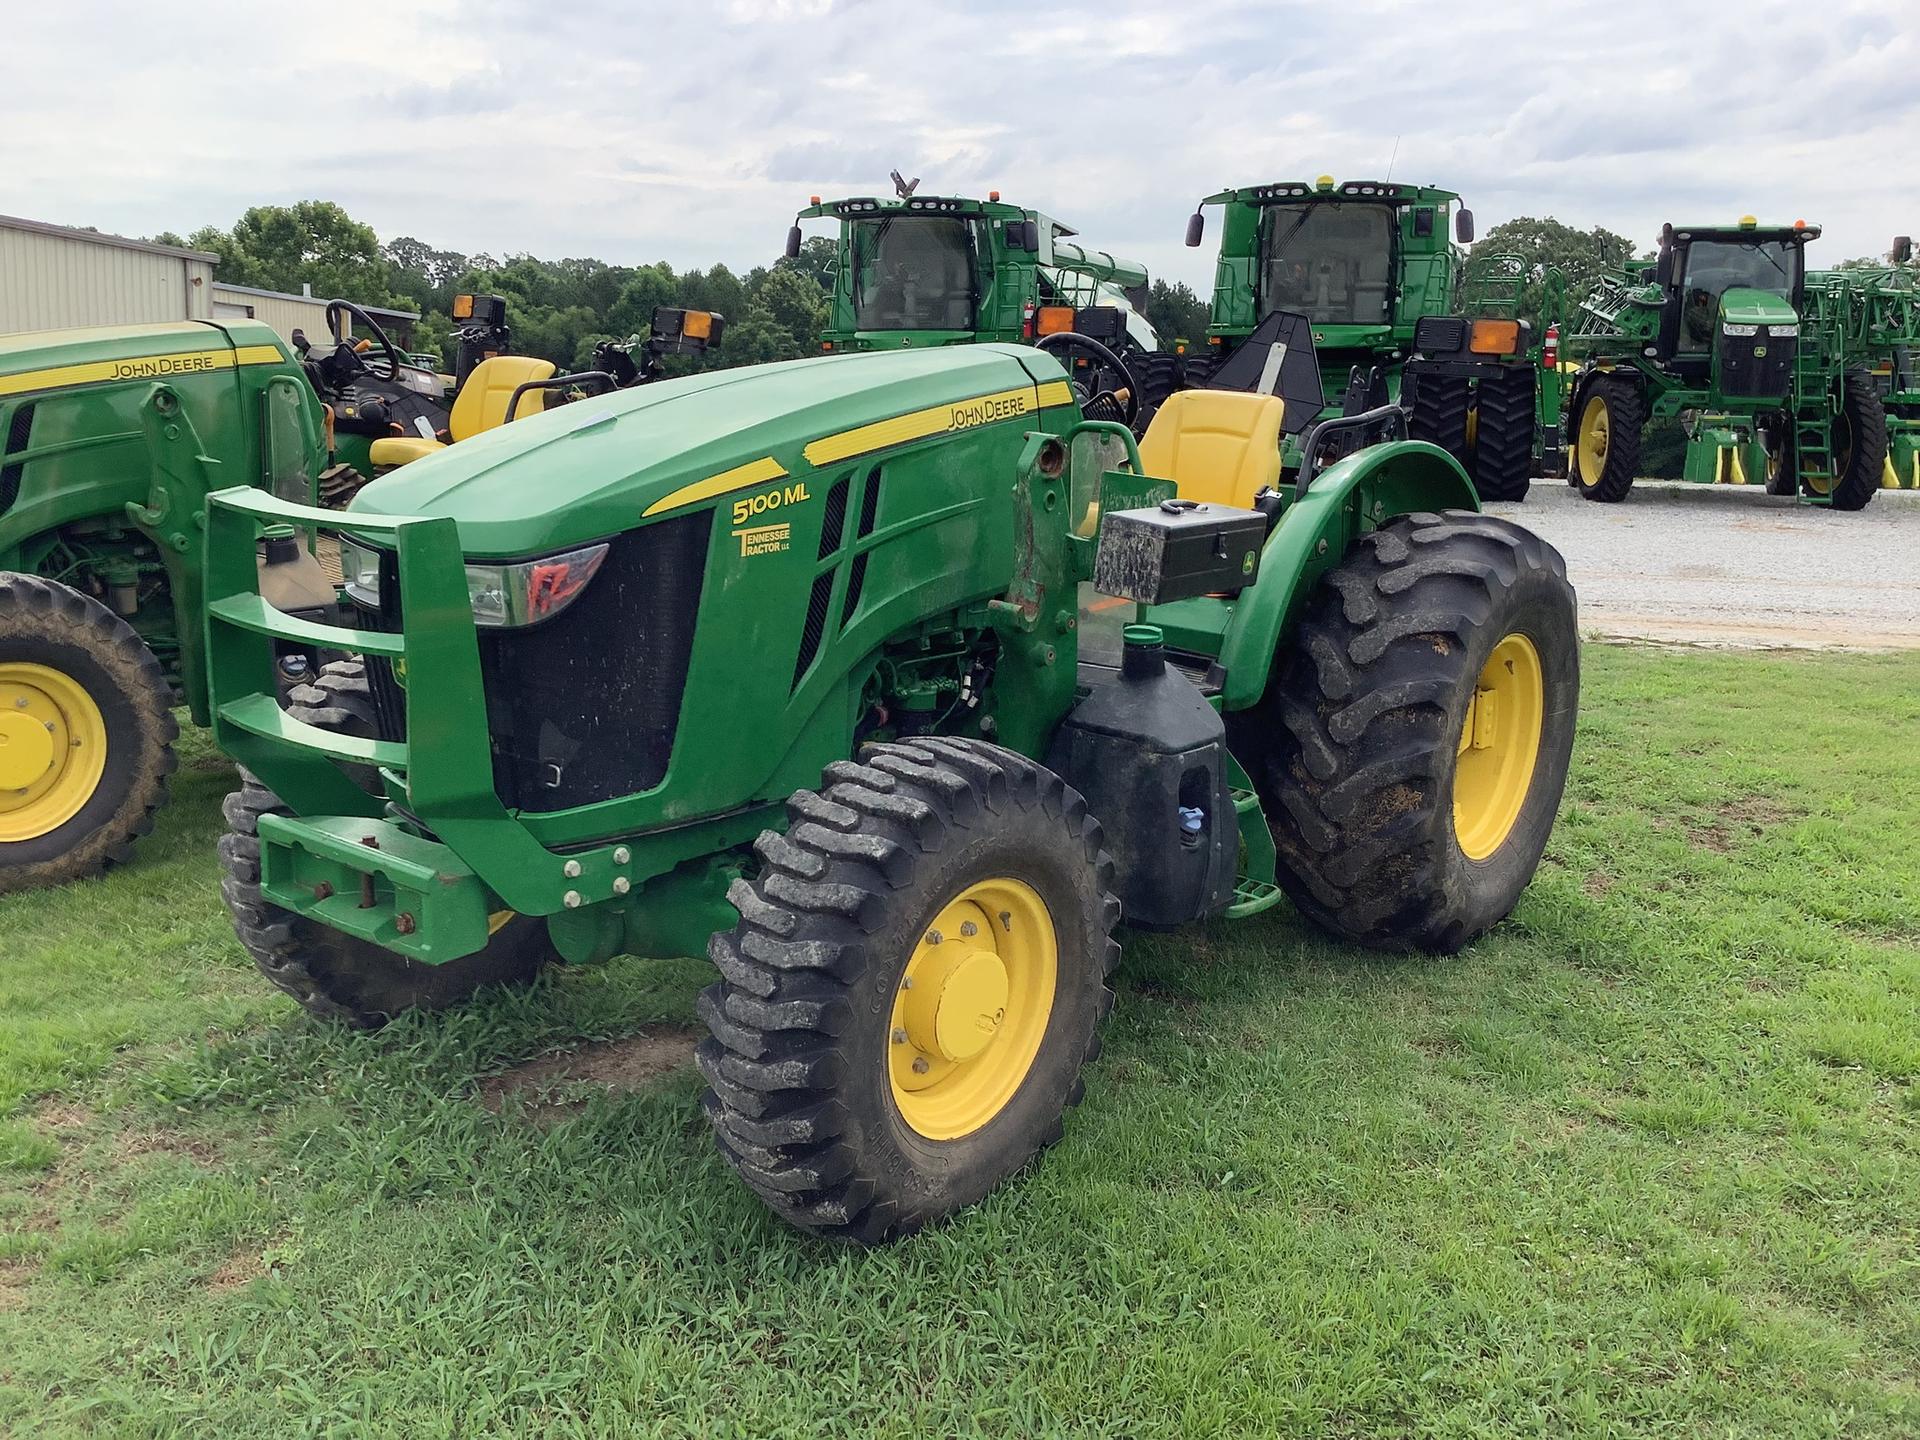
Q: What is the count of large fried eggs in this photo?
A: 0